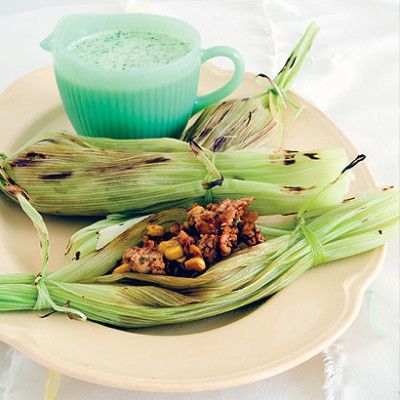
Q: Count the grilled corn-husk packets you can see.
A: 3